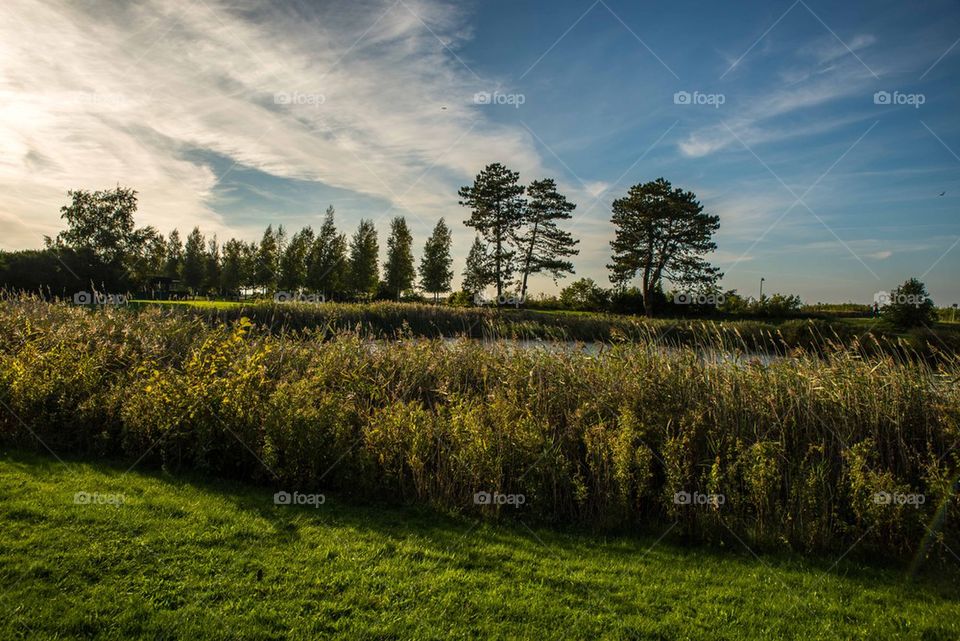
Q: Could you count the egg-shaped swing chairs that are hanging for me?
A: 0